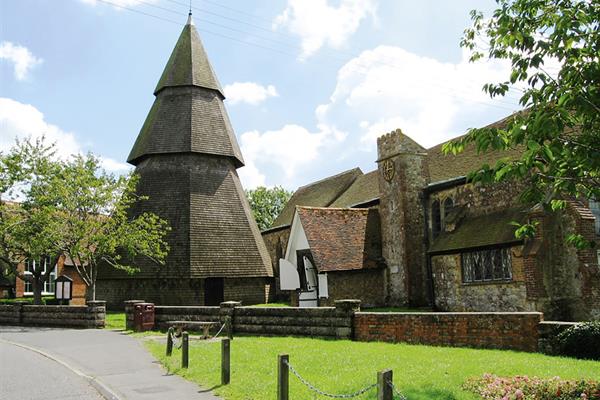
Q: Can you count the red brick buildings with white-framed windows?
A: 1